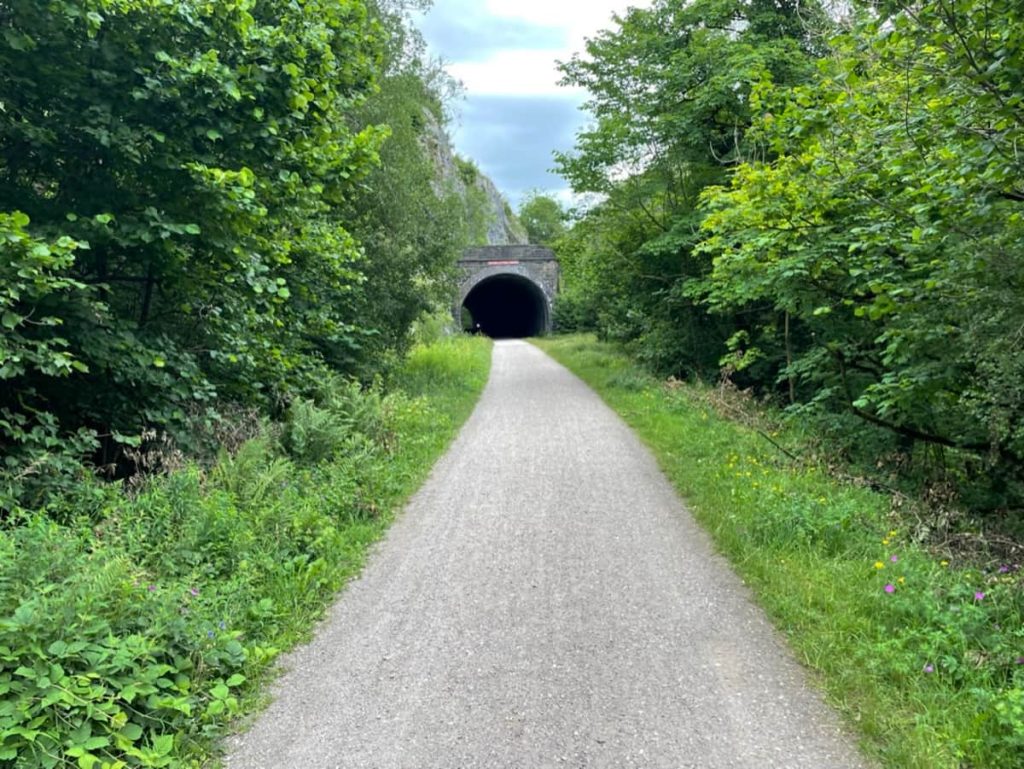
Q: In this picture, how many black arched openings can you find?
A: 1